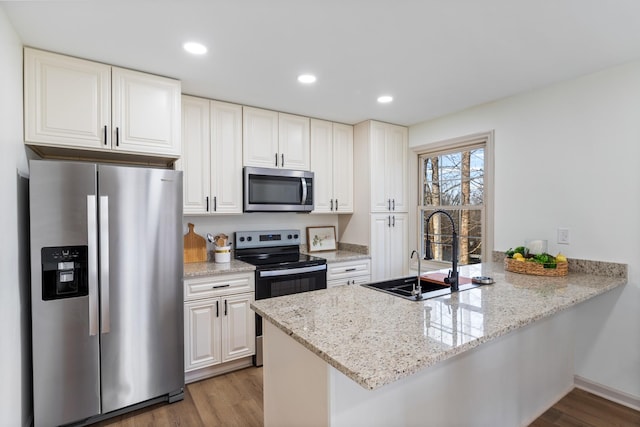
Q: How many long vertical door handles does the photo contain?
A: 2